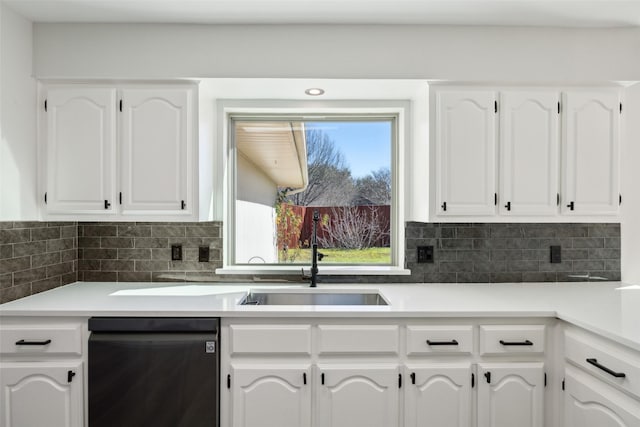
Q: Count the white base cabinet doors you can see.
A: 6